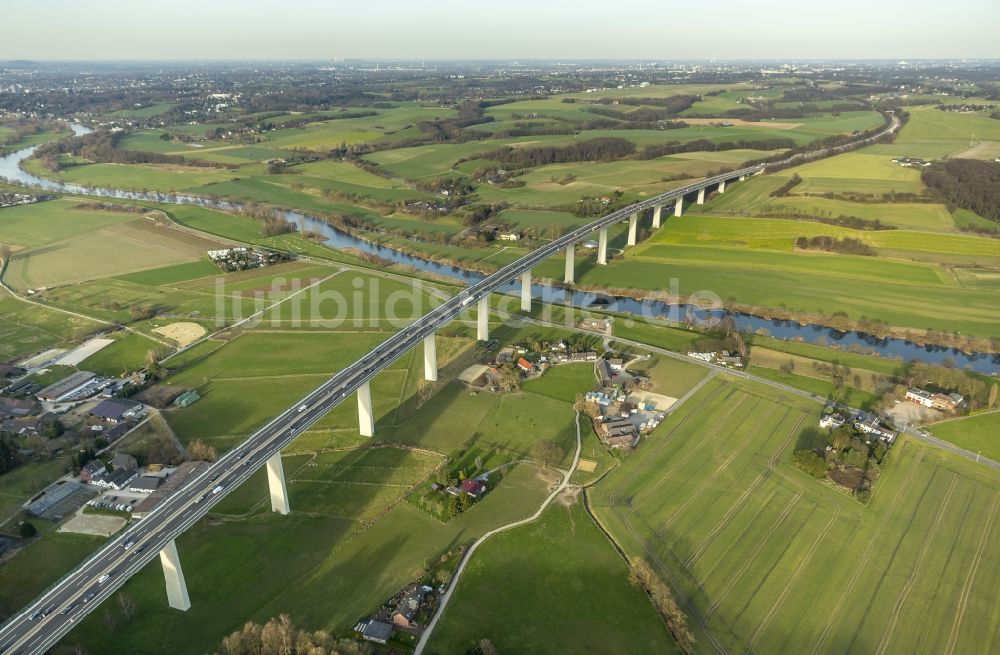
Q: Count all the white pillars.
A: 14